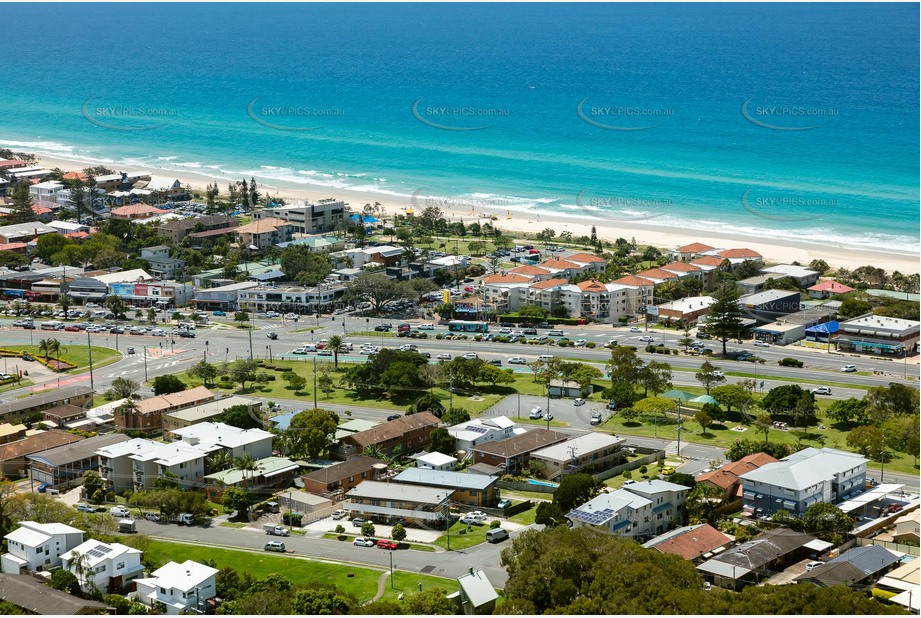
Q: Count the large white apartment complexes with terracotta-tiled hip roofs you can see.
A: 1